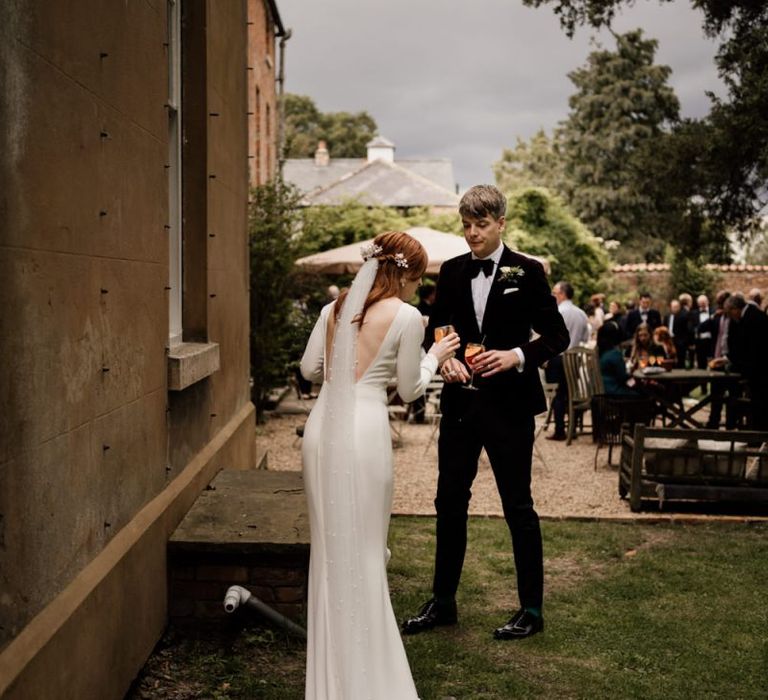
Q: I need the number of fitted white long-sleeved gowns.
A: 1